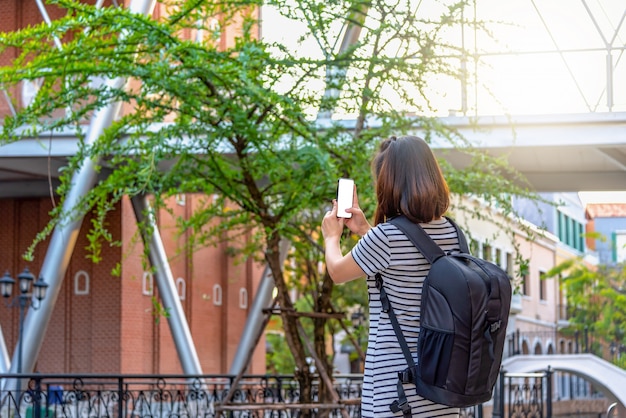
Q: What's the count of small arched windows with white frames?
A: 5